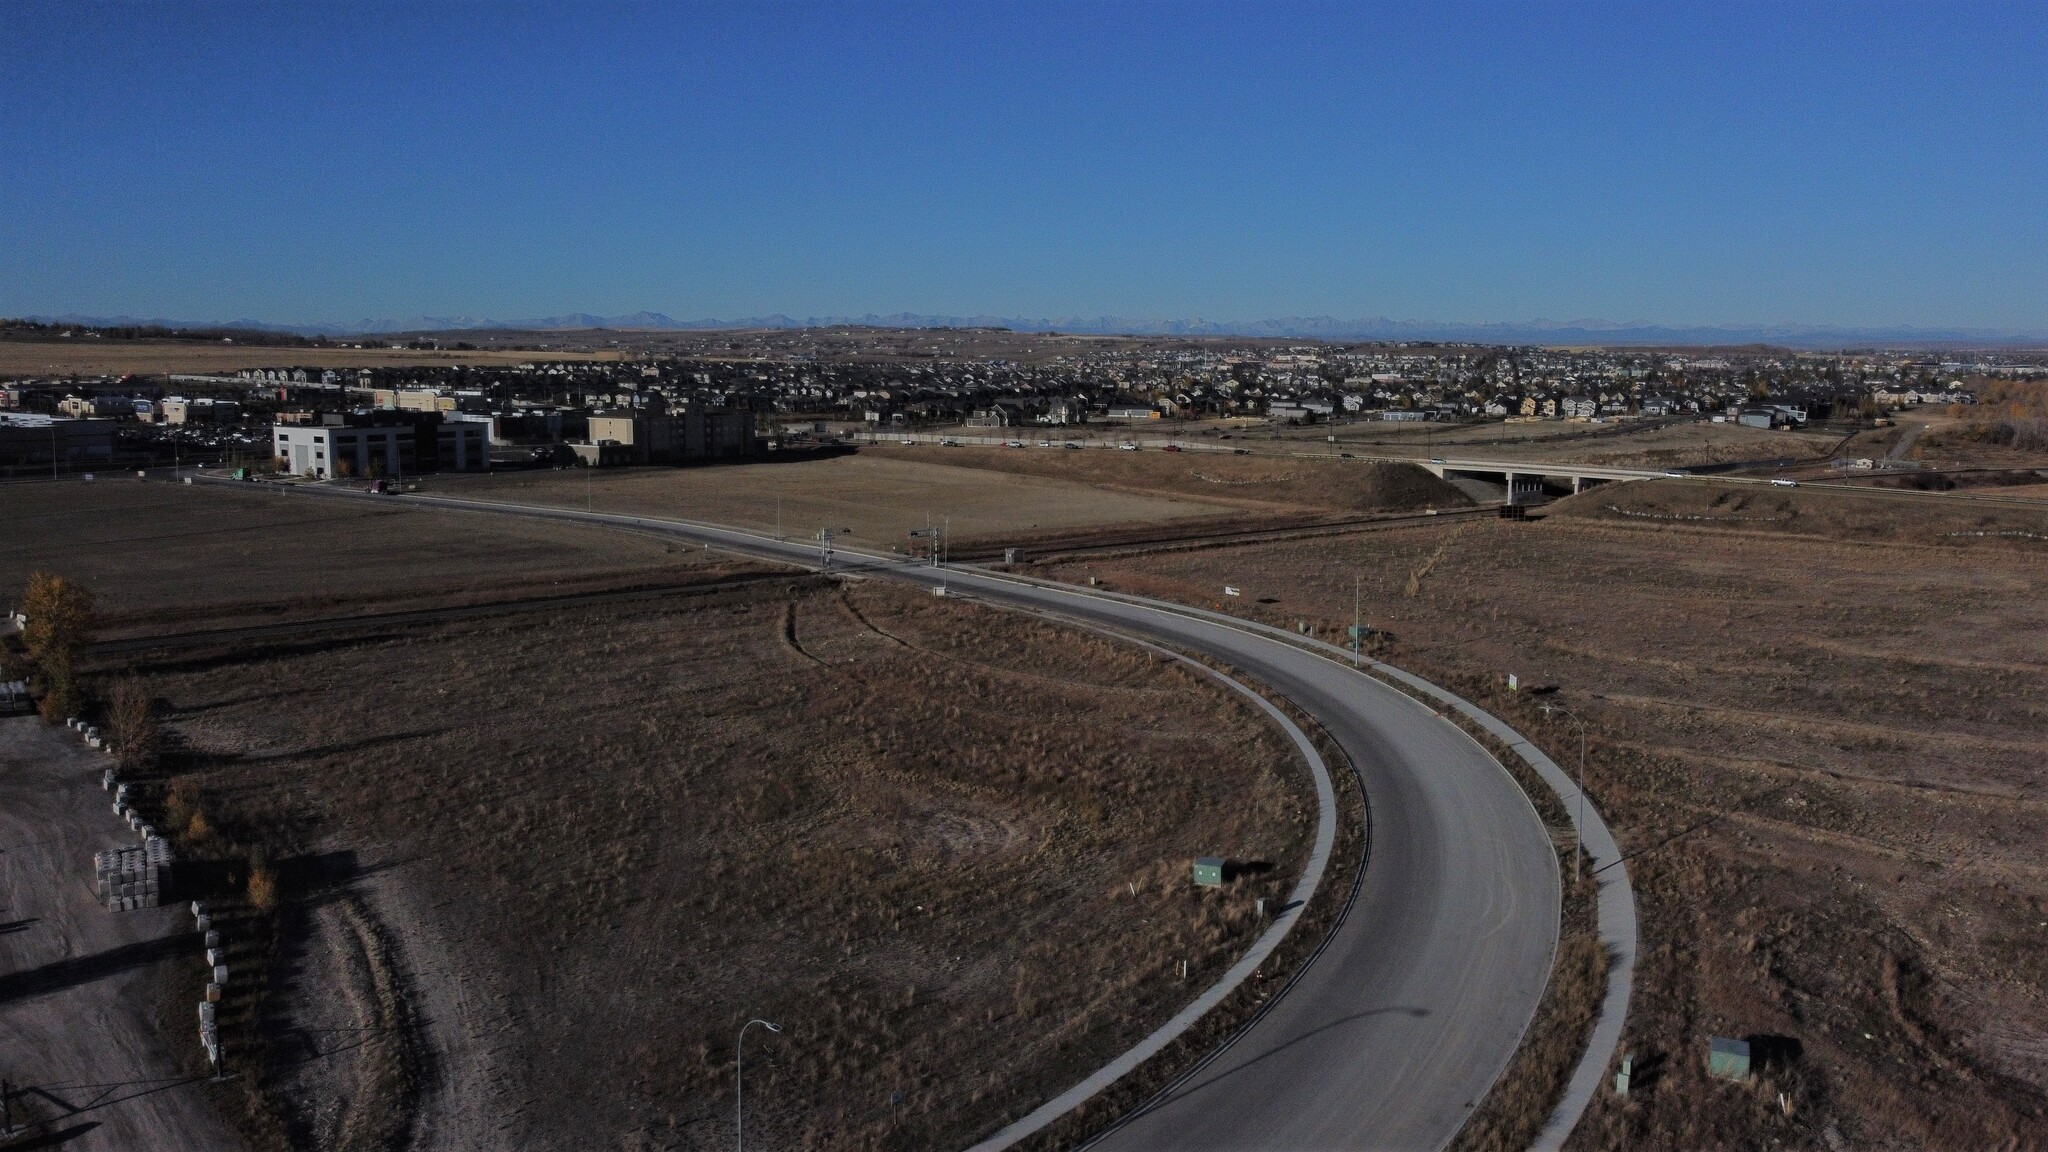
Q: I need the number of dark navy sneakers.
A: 0